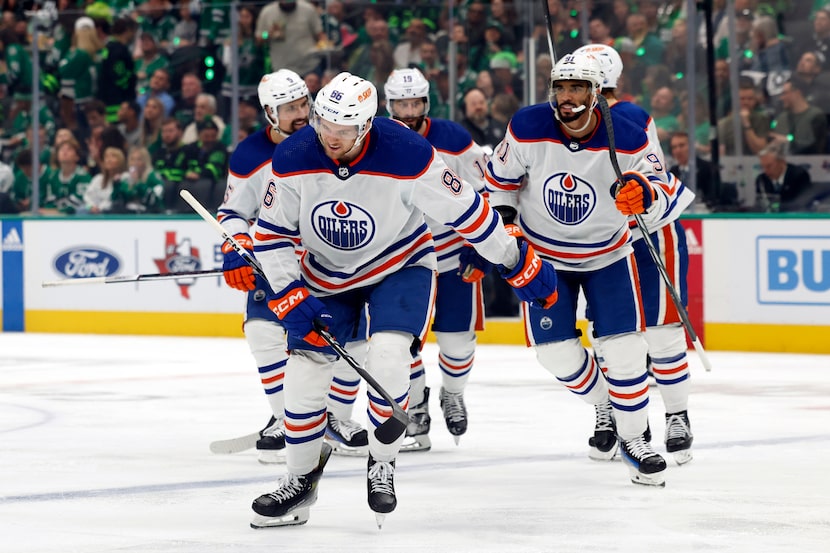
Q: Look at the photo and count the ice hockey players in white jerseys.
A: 5